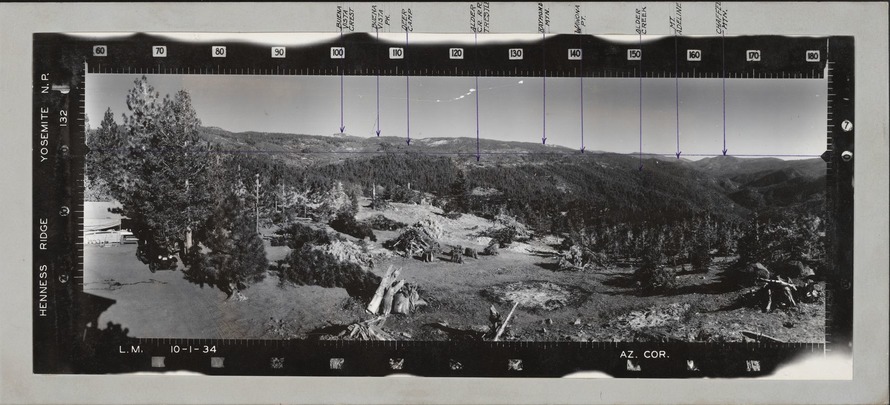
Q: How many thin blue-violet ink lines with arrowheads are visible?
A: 9